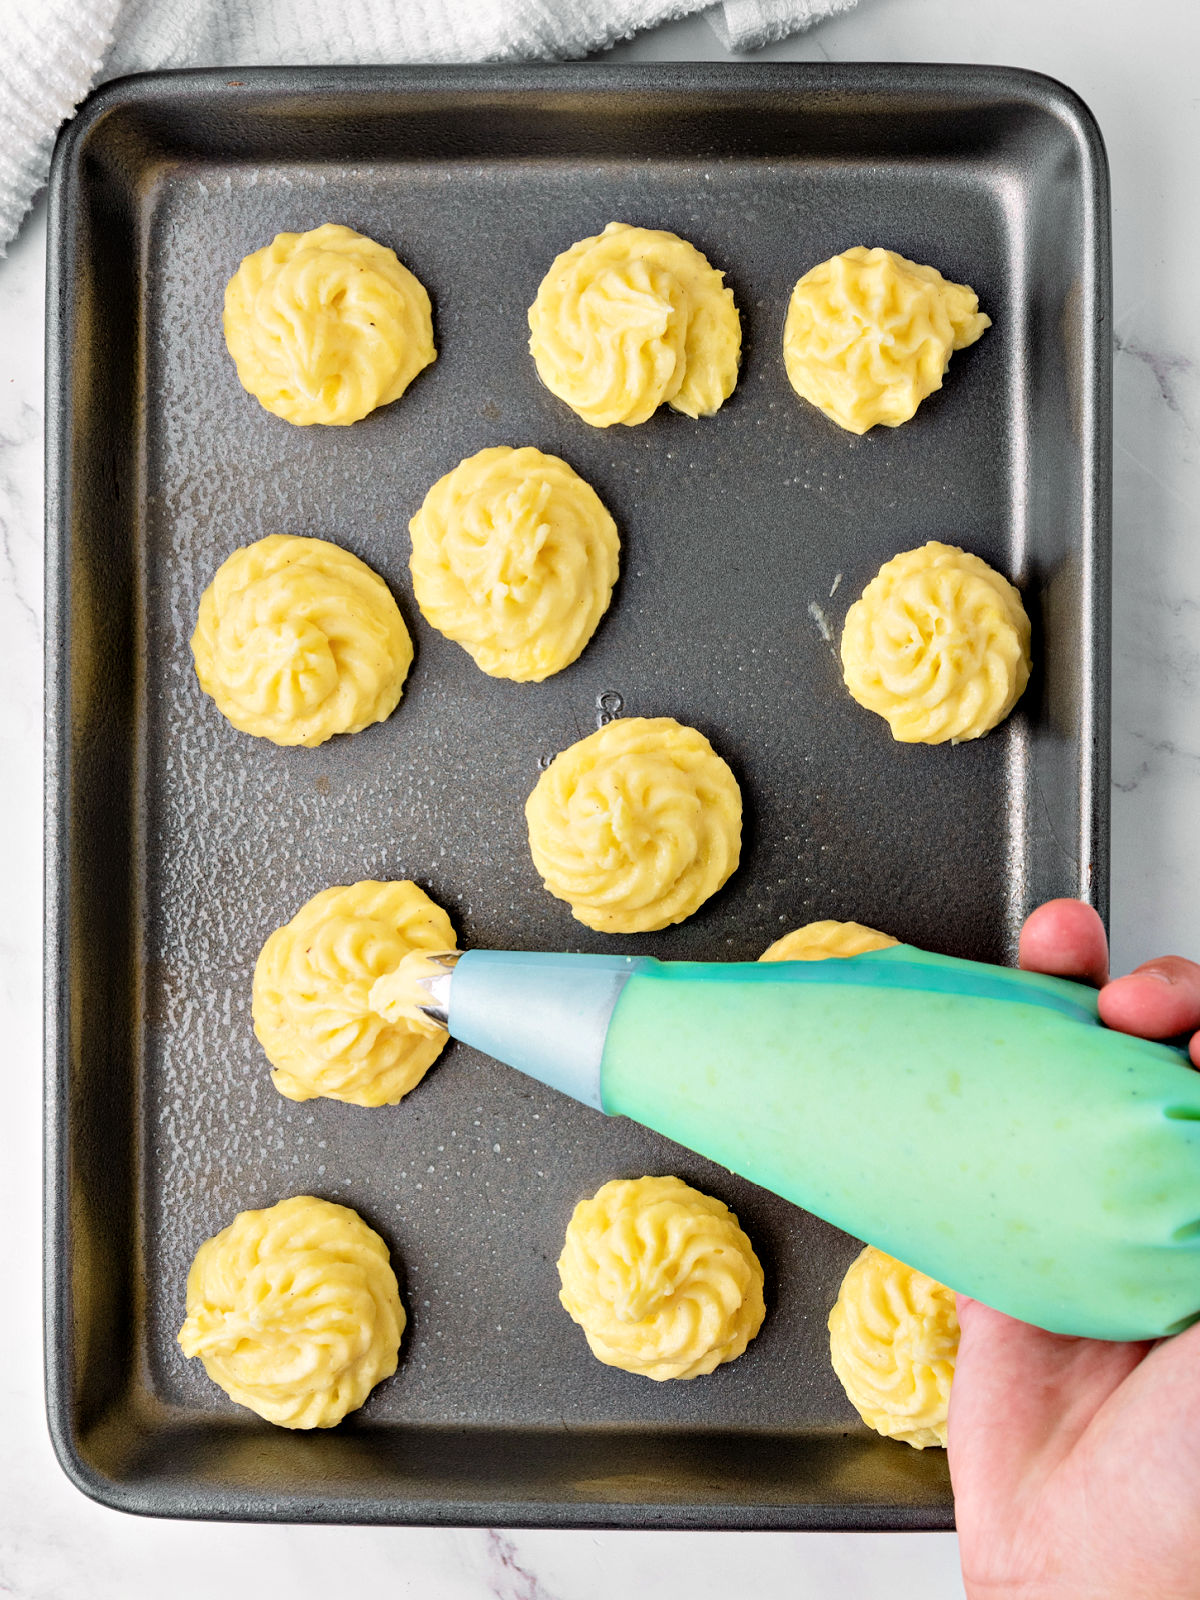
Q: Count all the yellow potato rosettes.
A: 12